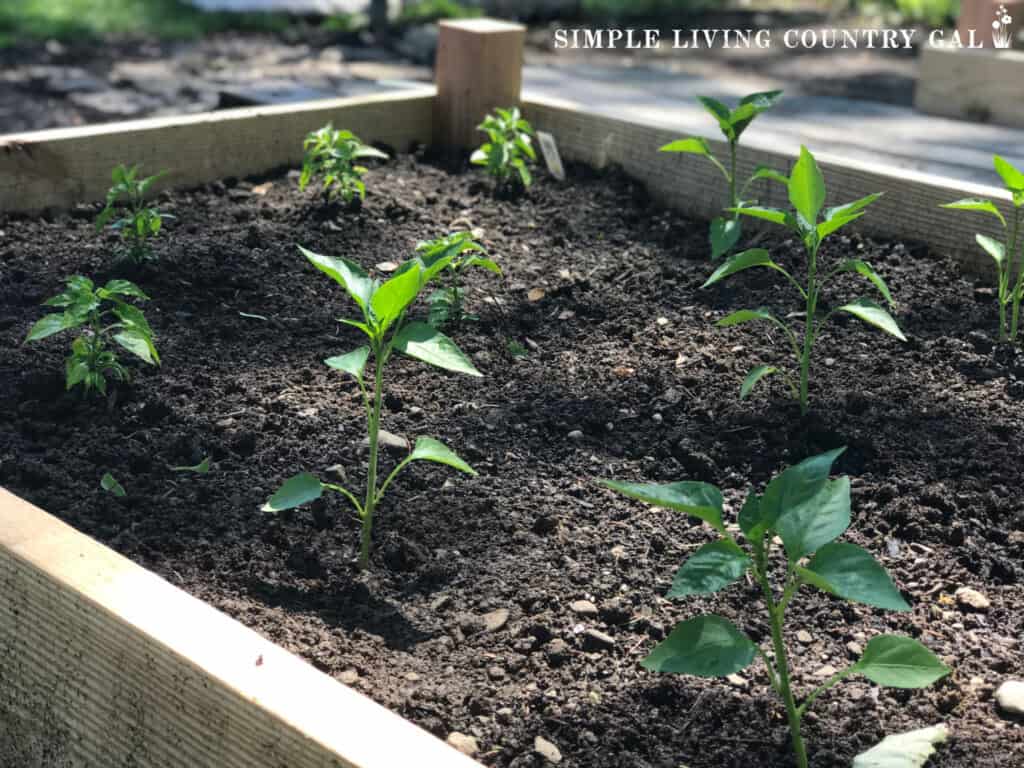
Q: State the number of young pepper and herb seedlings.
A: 10